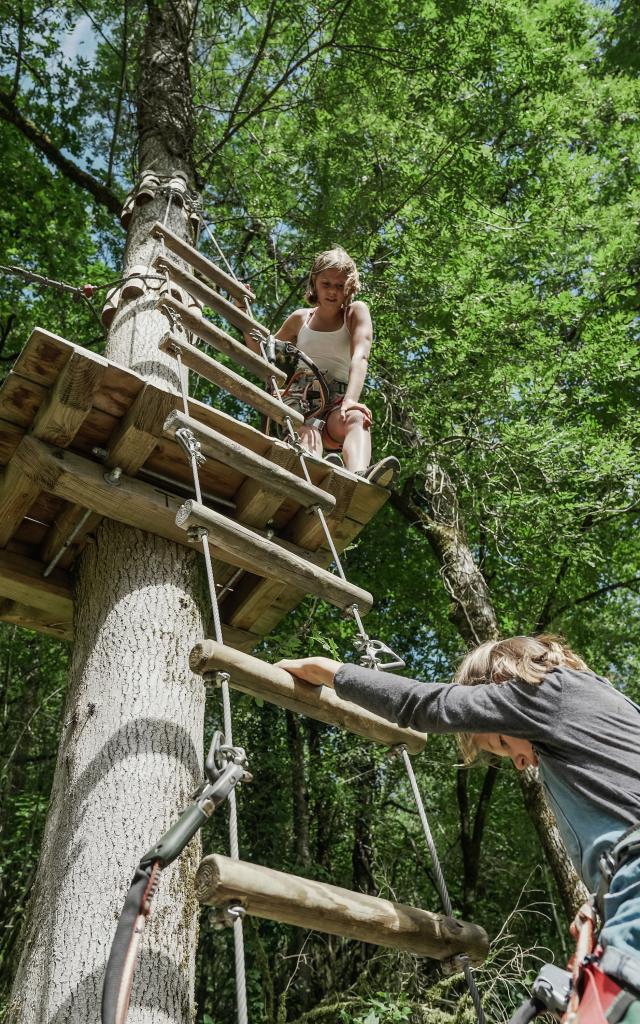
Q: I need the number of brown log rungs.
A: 8